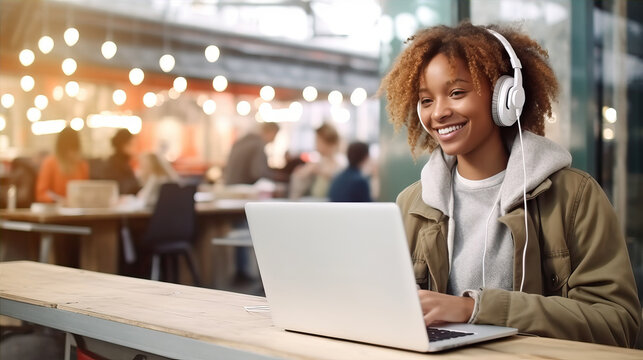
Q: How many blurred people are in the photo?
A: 6